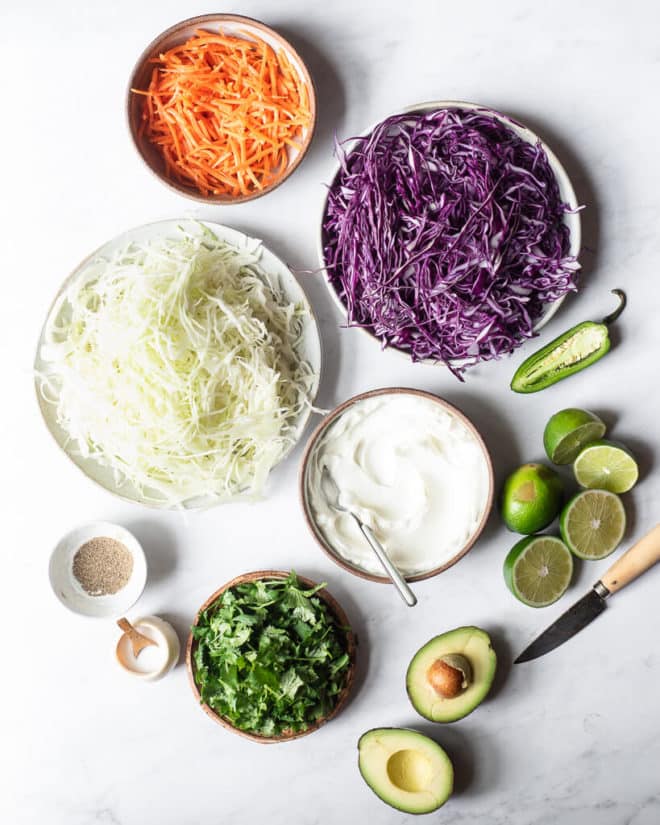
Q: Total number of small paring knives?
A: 1